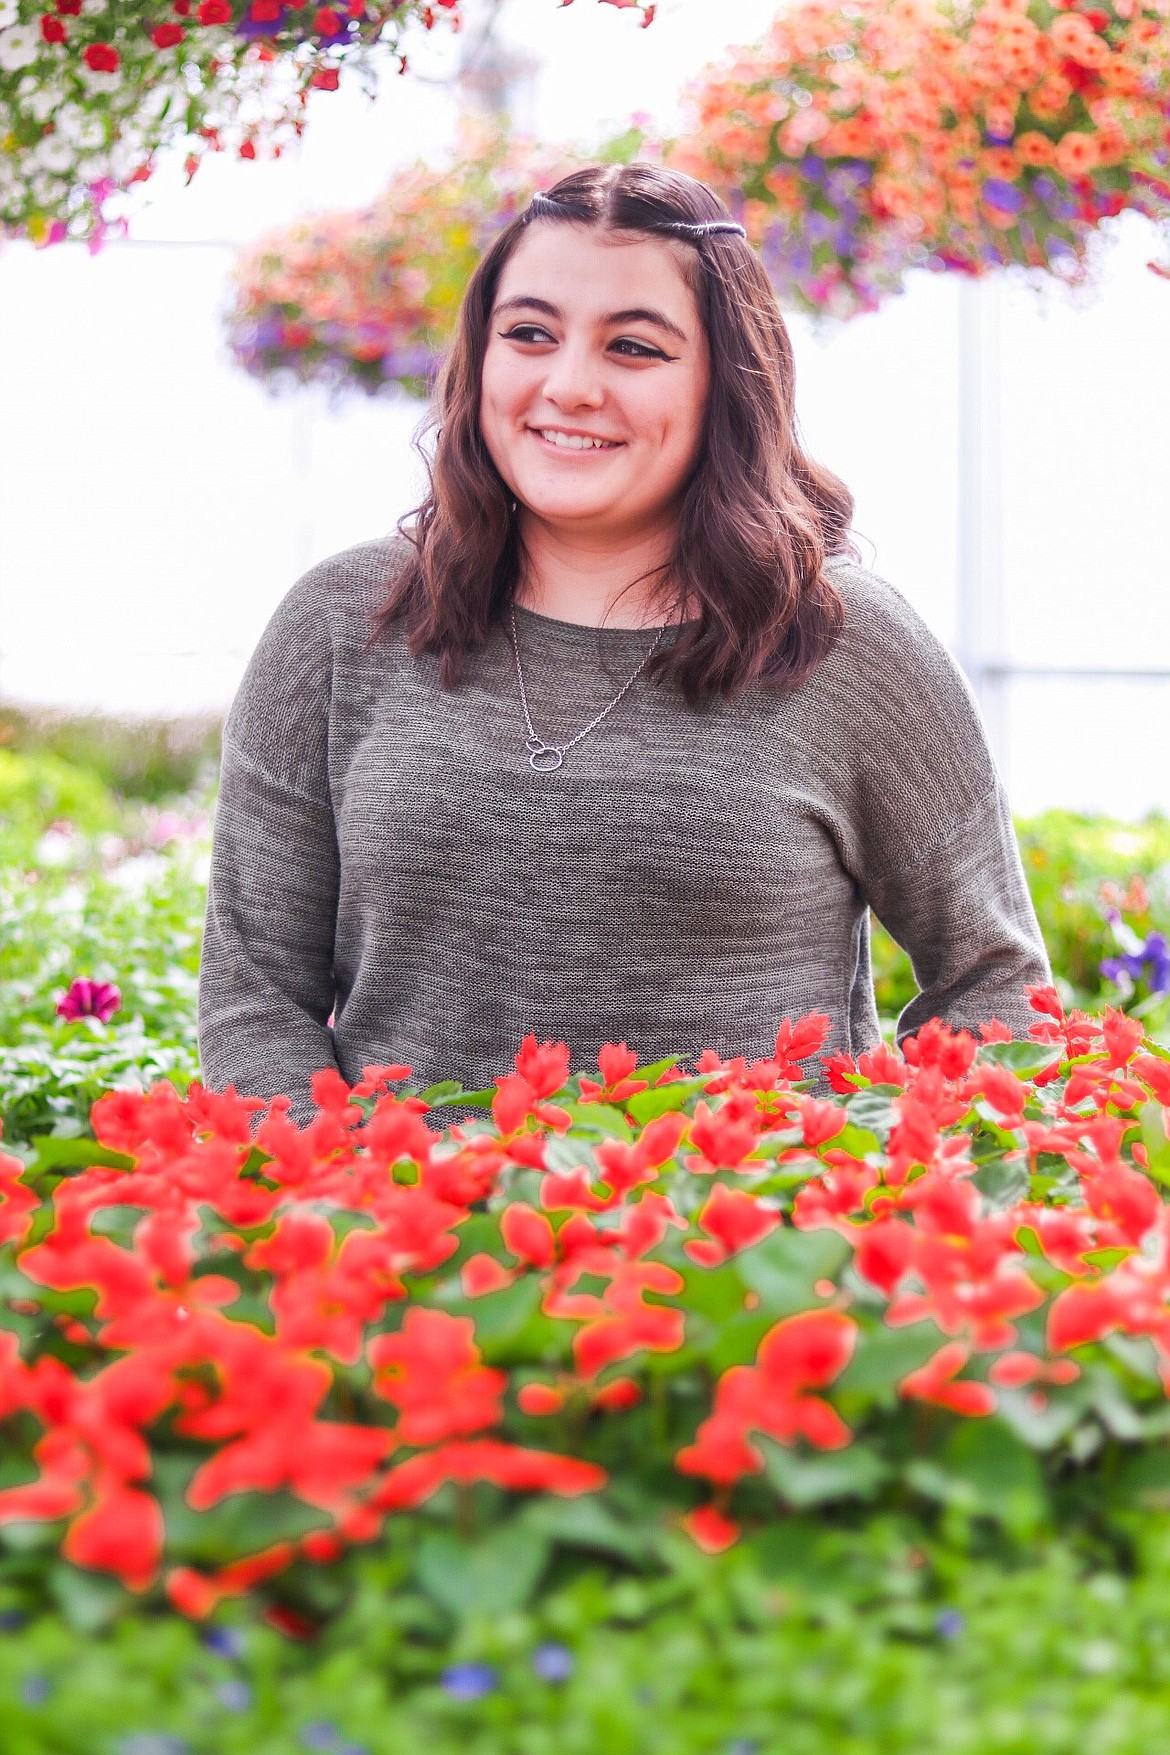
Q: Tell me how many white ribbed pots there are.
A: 0